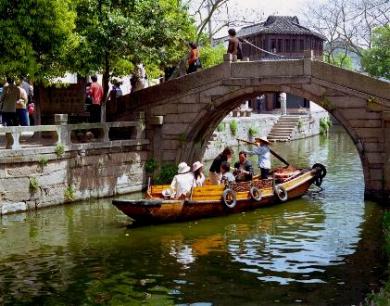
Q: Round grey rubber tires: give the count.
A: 3